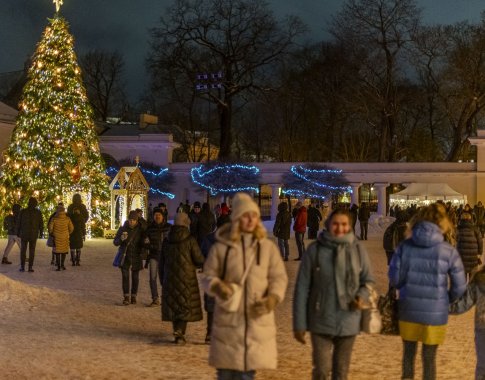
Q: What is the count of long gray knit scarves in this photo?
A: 1